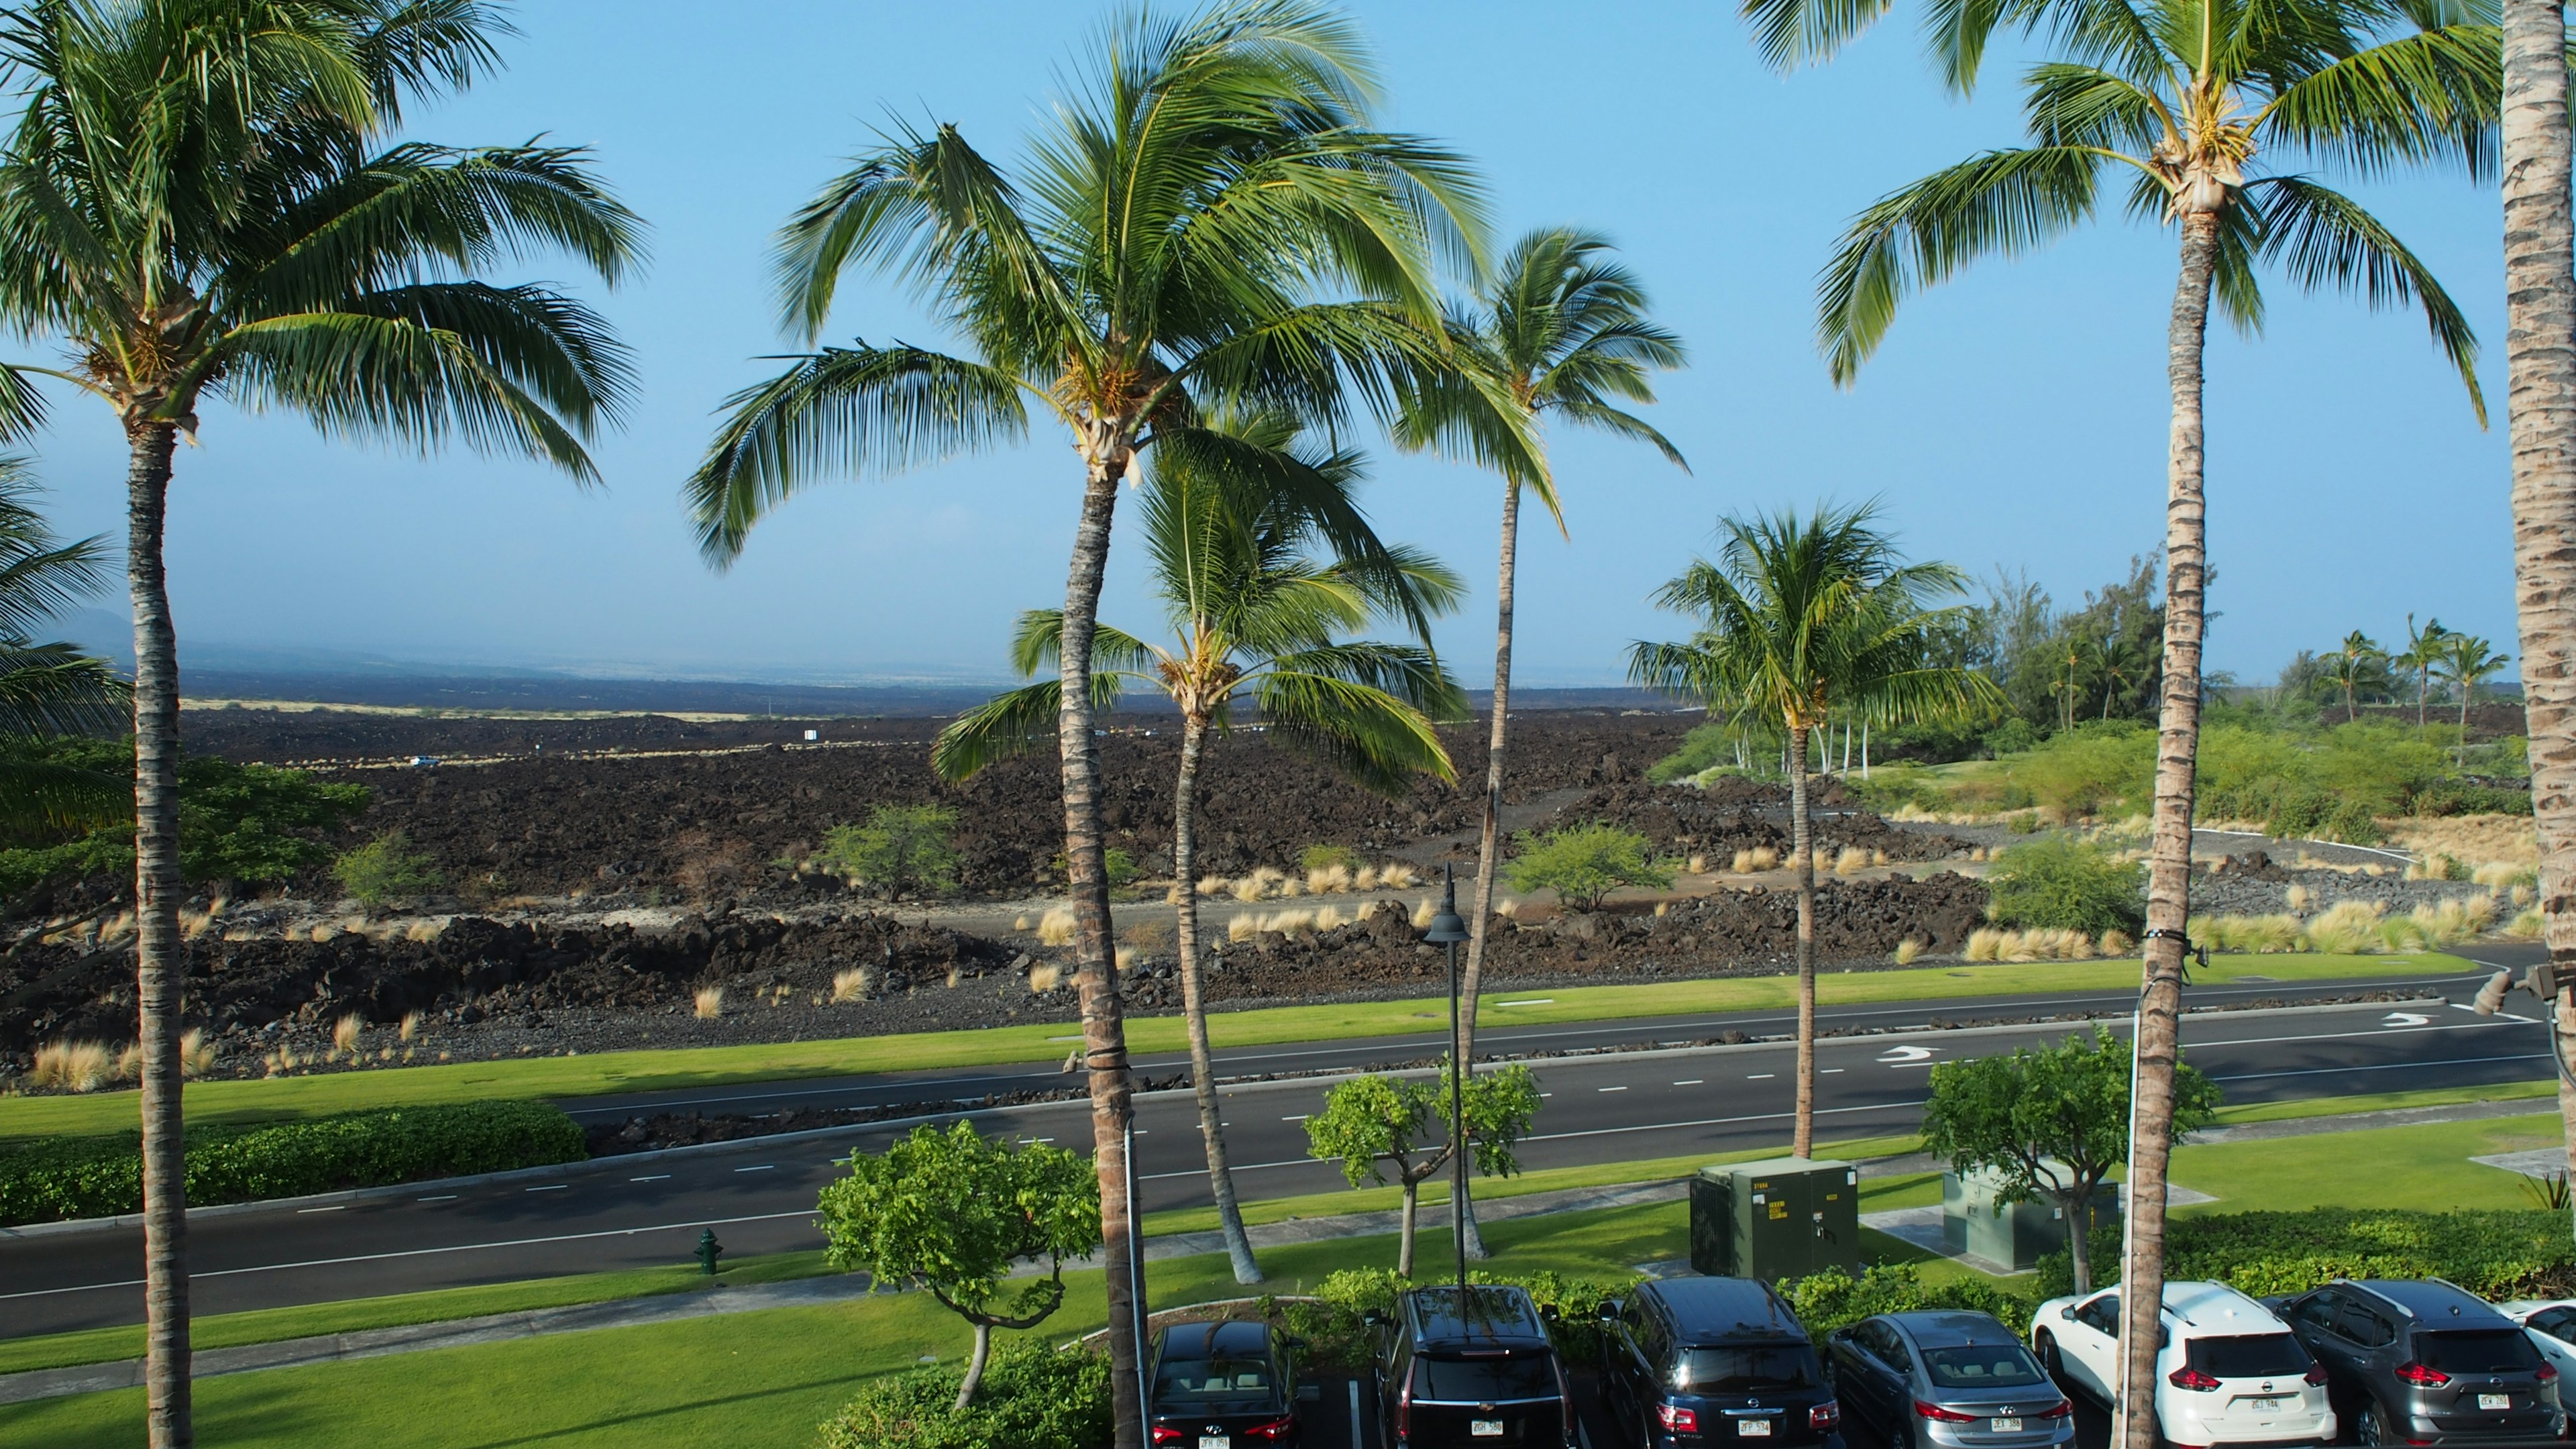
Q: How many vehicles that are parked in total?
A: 7